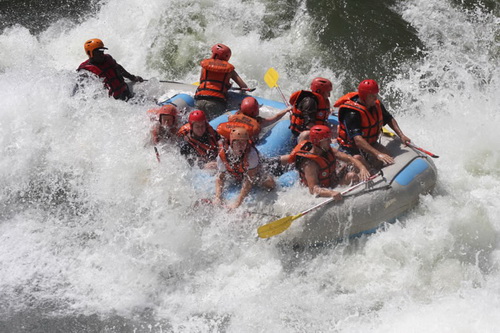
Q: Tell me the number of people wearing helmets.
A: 9